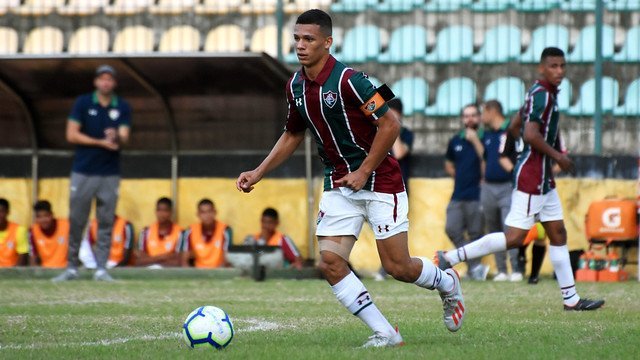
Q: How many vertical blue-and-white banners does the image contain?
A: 0